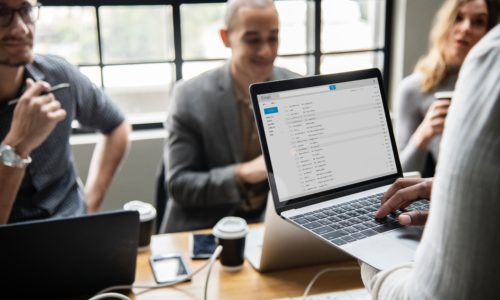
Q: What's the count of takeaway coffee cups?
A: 3